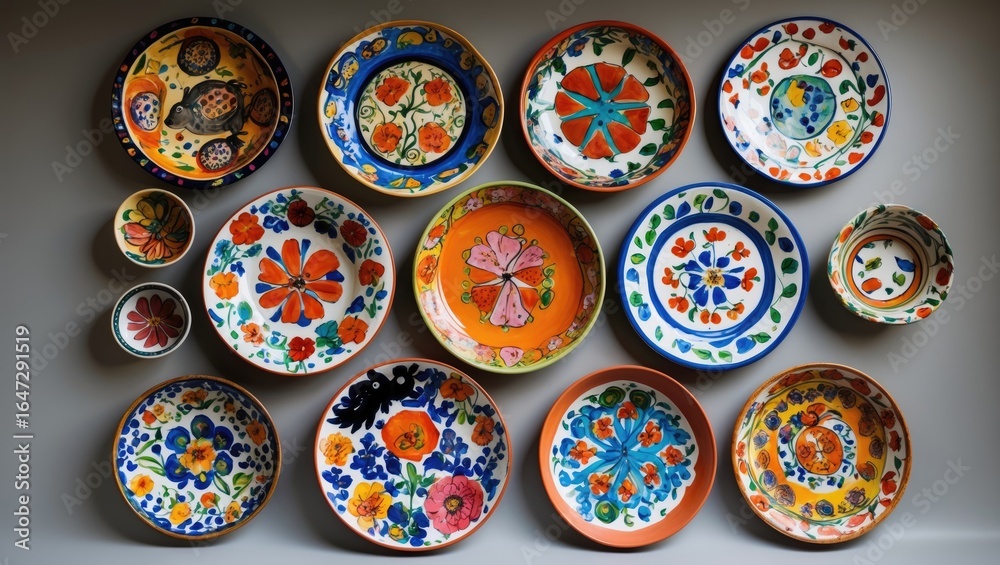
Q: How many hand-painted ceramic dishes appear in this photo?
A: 14